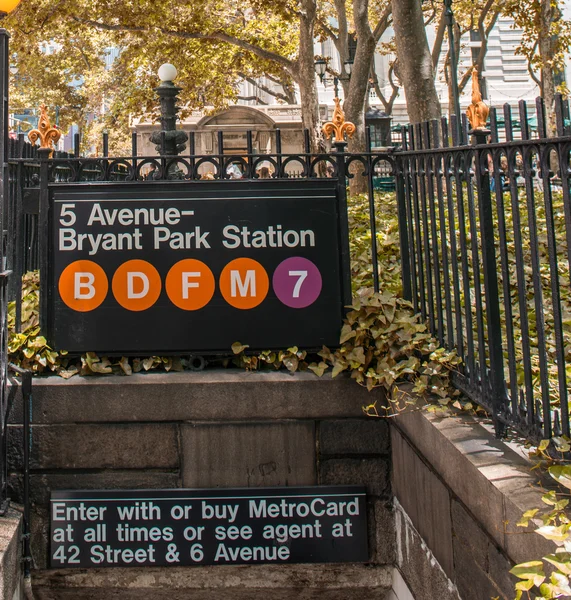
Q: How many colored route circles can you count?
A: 5